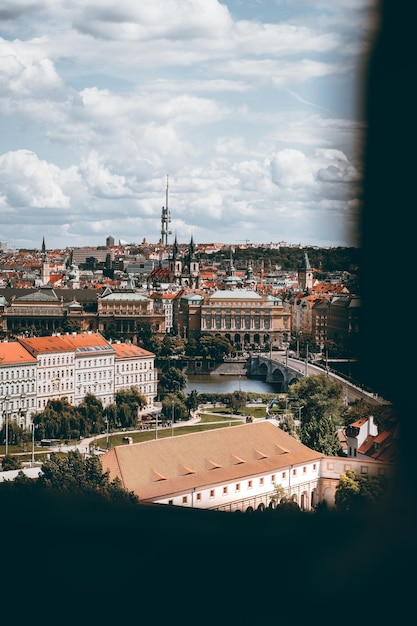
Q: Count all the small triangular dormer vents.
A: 6